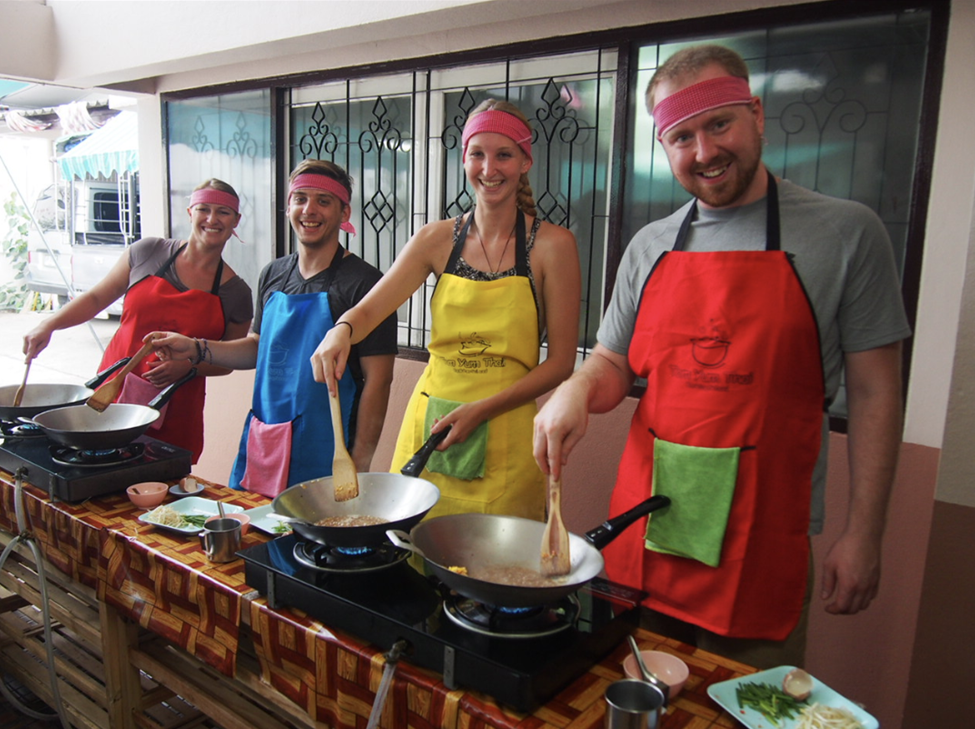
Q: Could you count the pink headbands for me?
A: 4